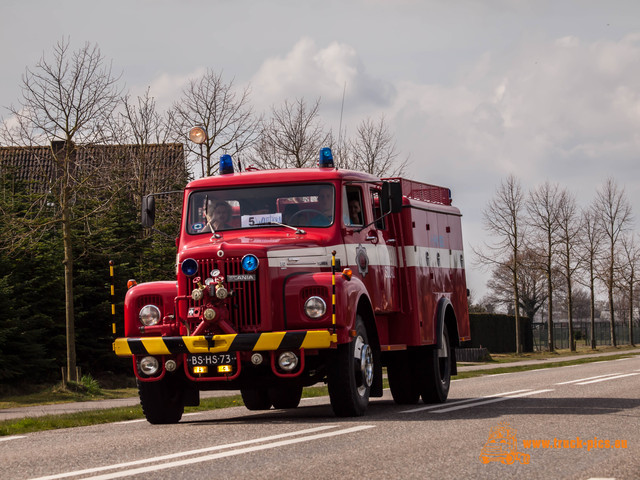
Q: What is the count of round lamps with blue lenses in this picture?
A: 2